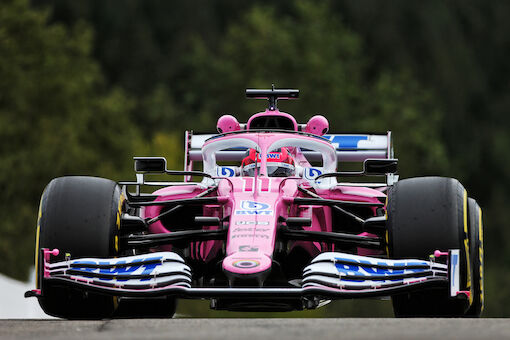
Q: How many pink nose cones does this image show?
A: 1